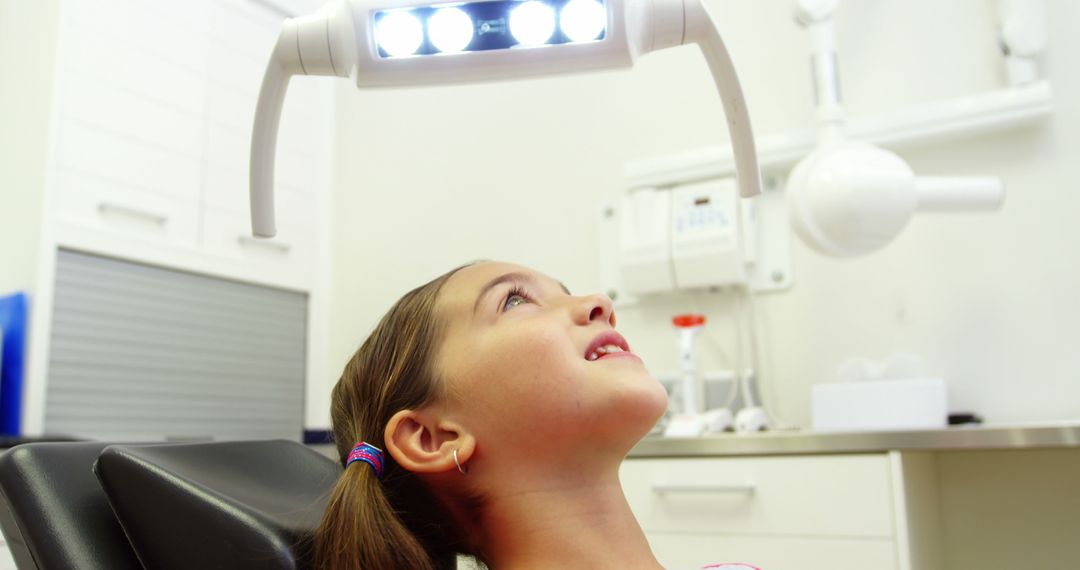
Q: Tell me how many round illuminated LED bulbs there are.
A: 4